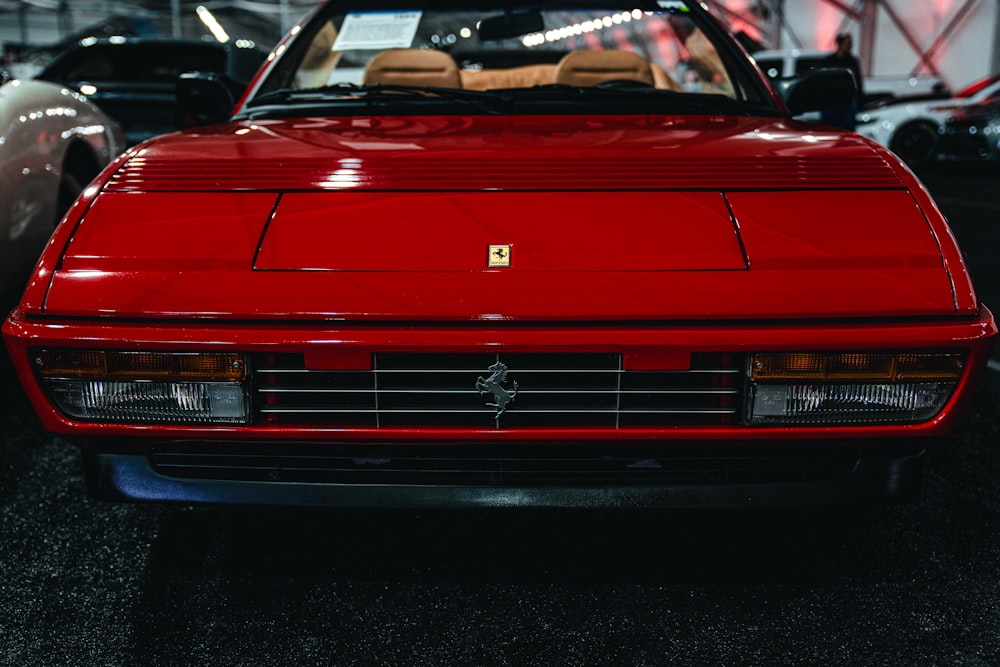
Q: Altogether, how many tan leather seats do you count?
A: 2